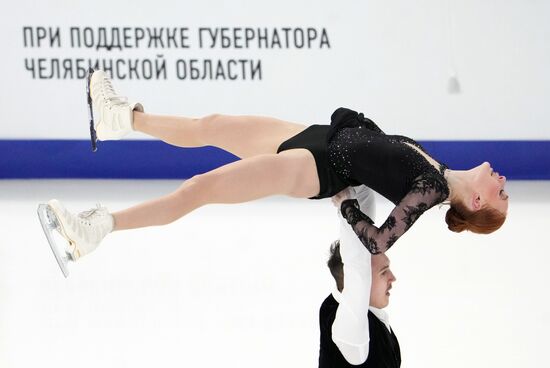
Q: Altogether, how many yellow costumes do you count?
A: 0